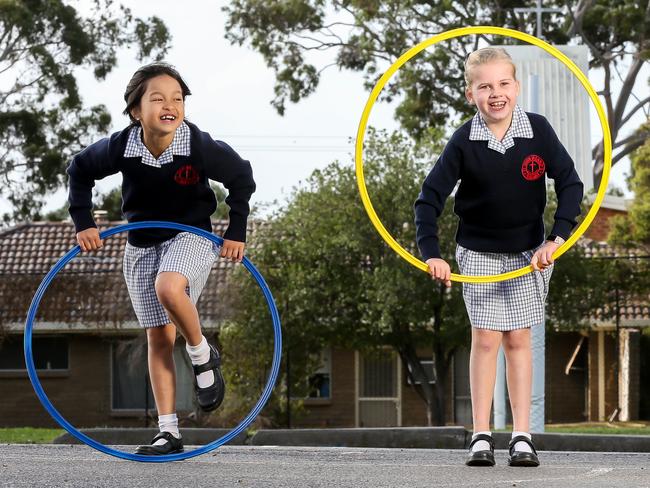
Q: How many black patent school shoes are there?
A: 4